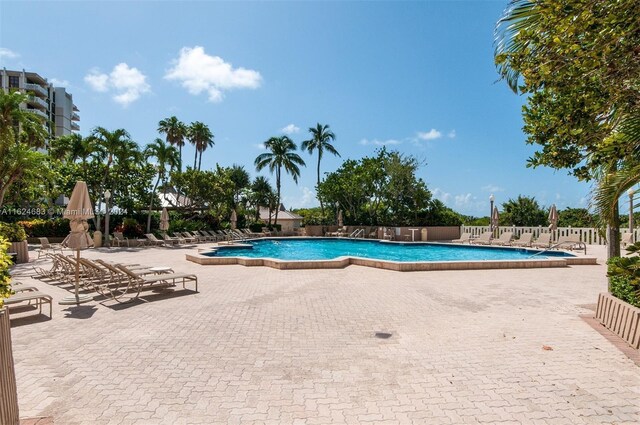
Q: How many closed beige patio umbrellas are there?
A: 6